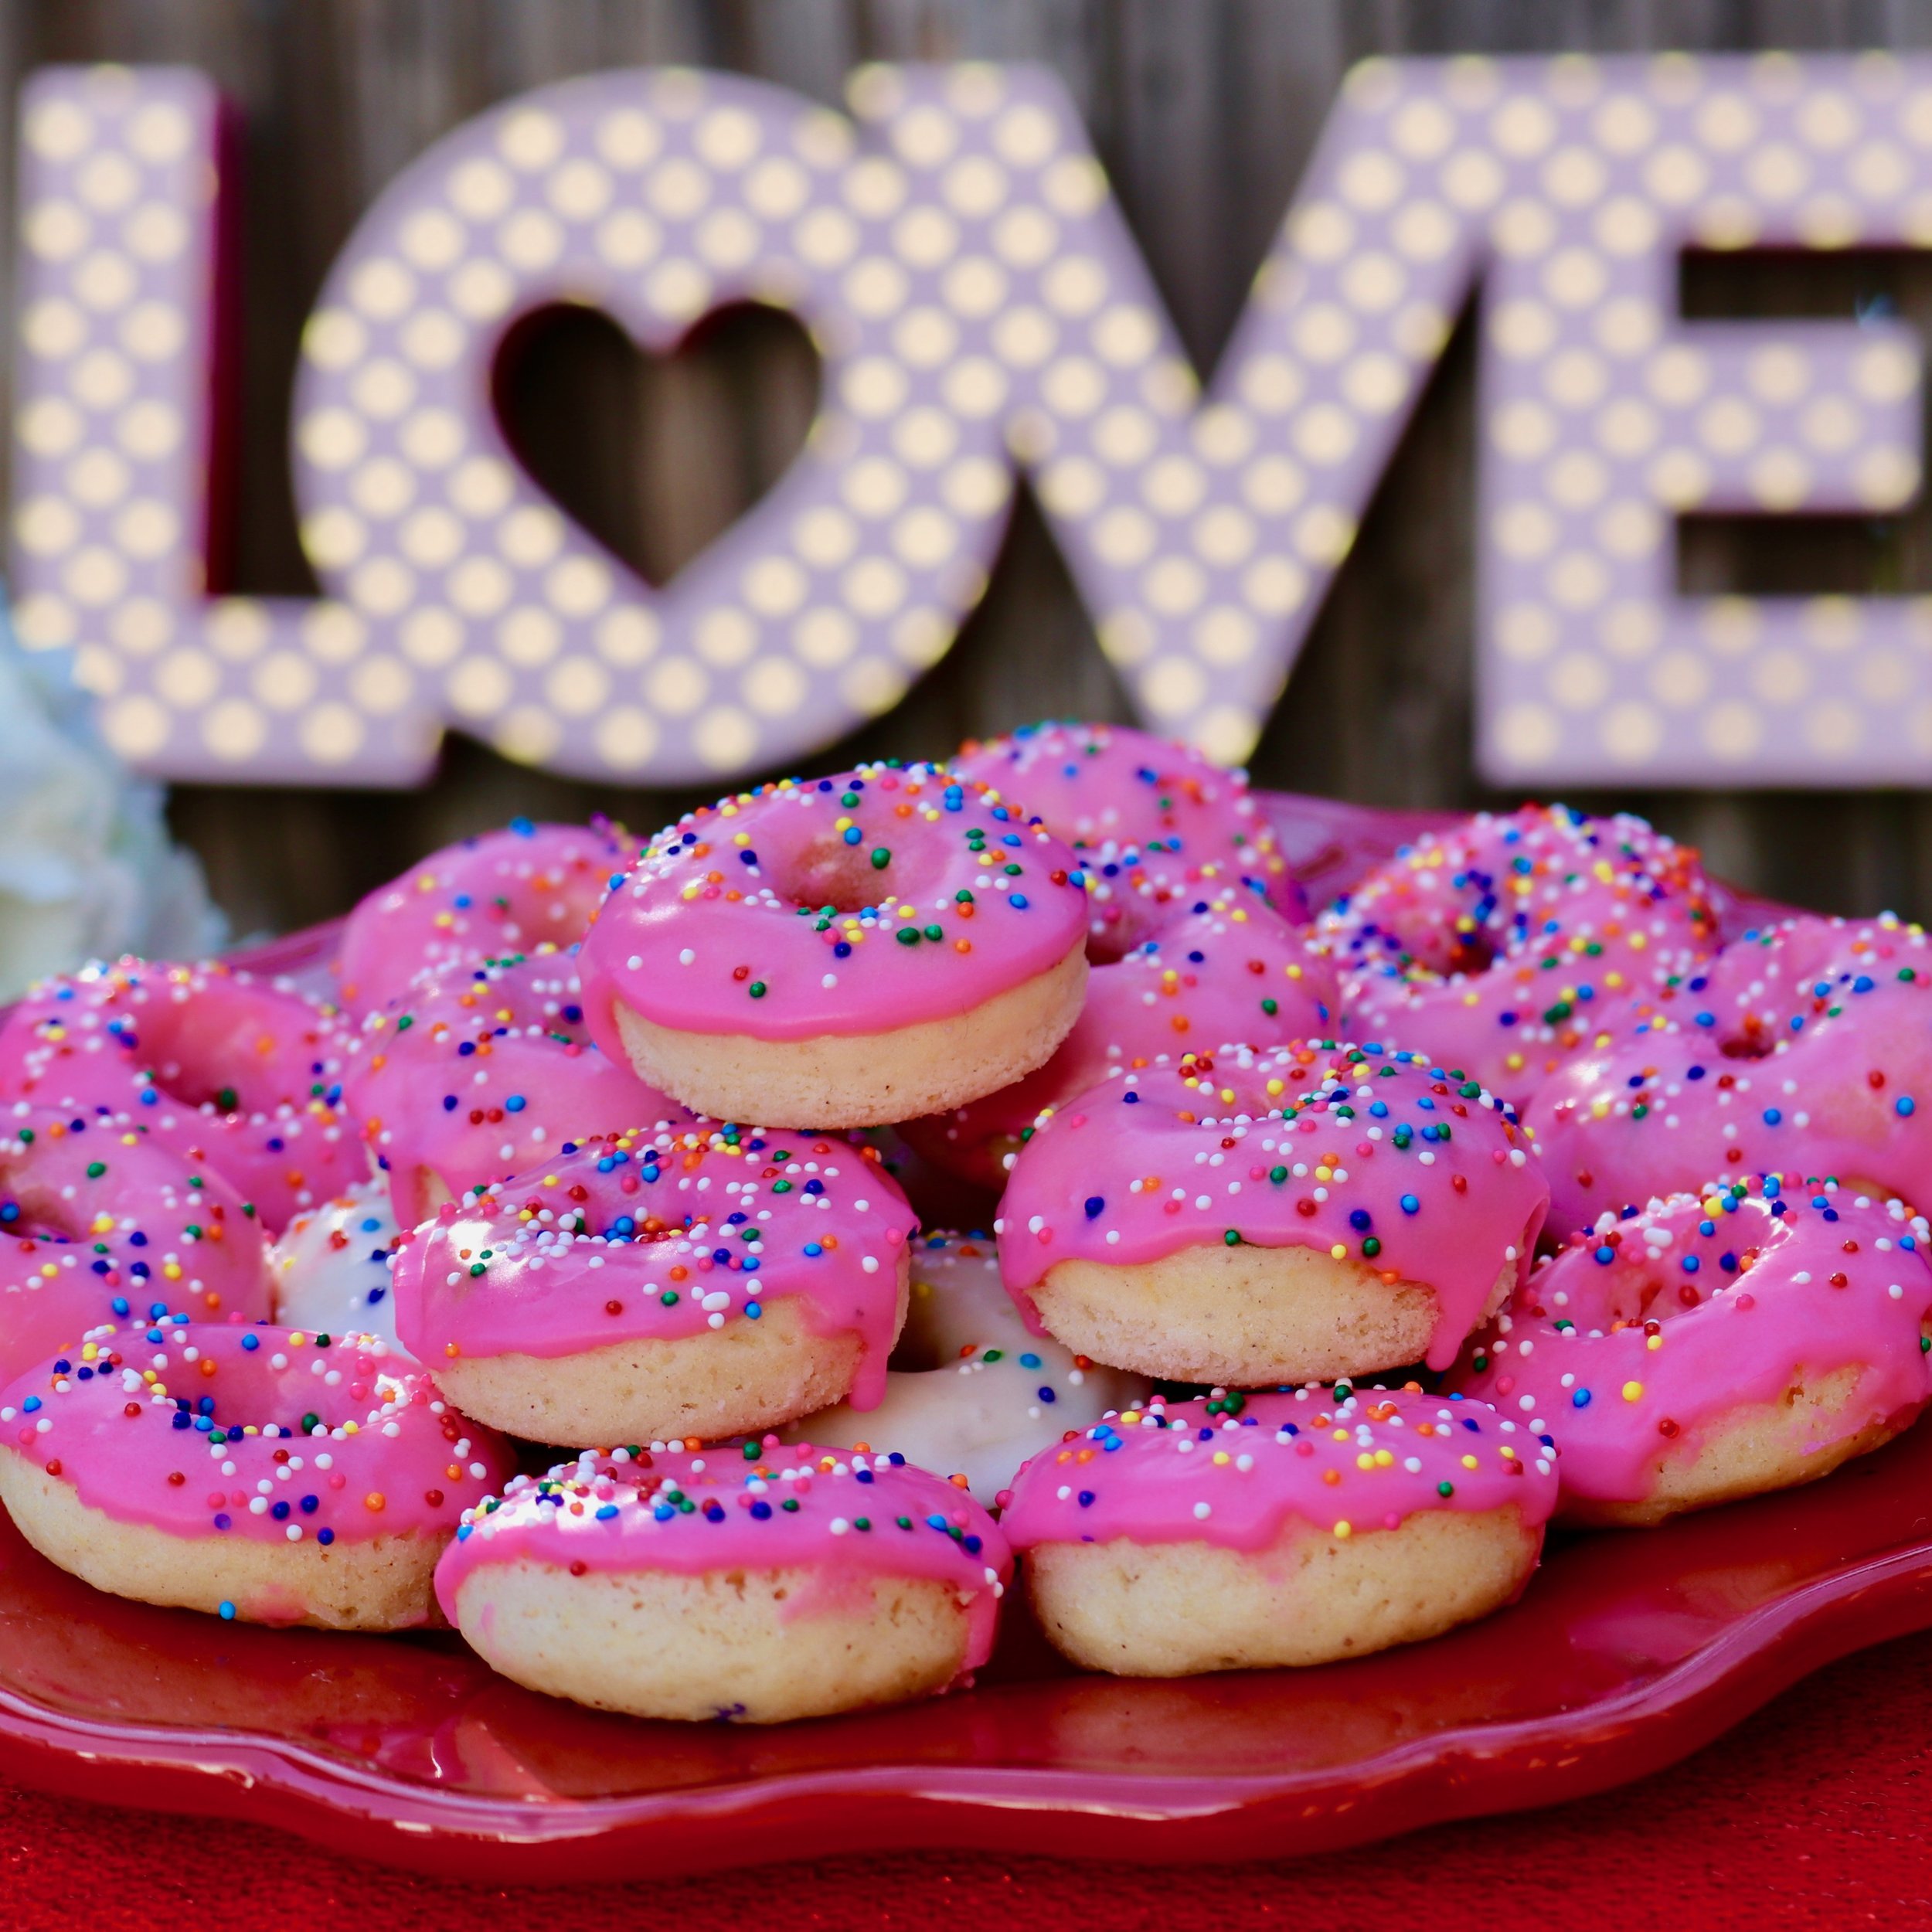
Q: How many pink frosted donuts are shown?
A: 15